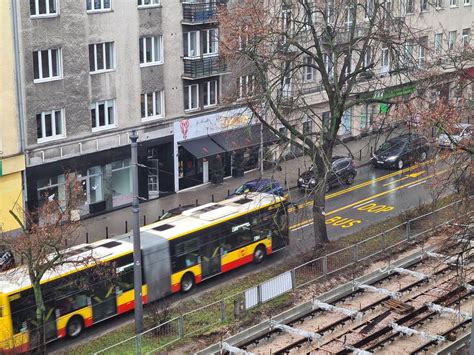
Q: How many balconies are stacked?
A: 2